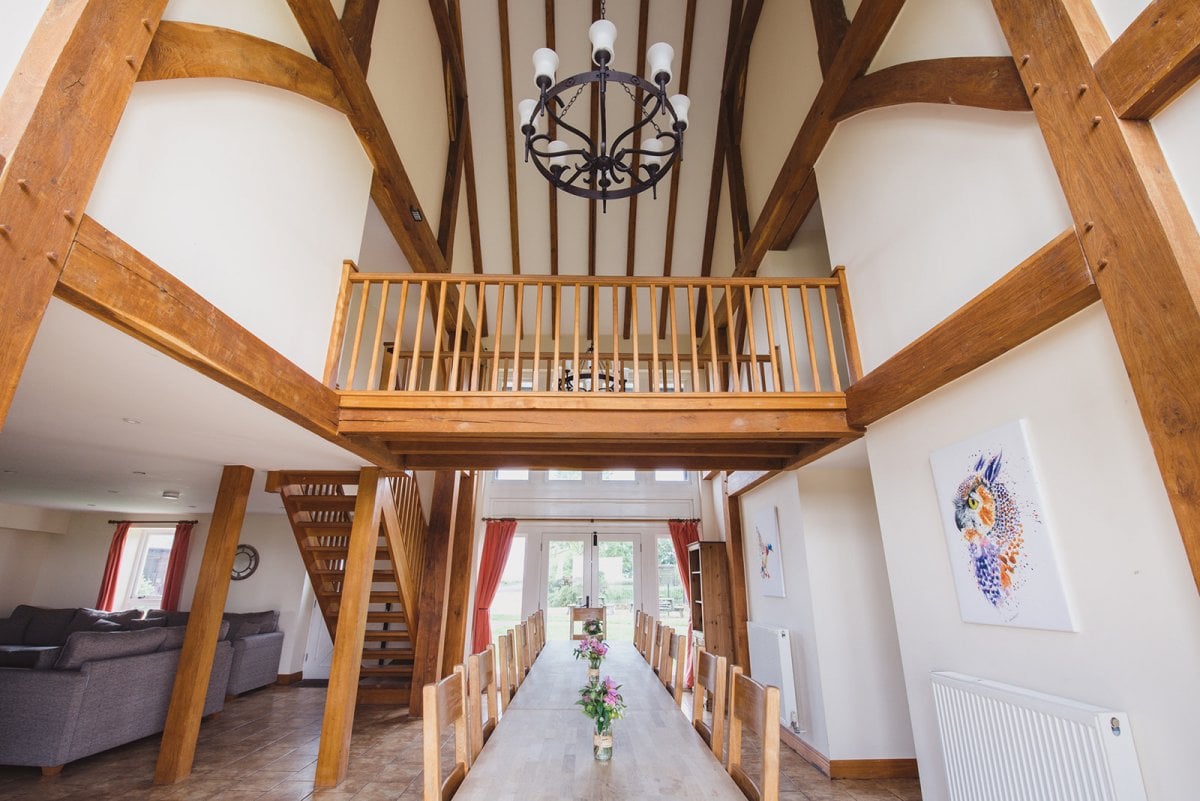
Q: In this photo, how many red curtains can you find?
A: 4